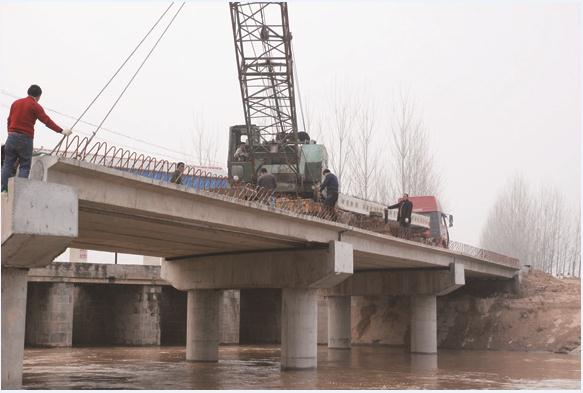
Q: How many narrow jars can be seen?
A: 0